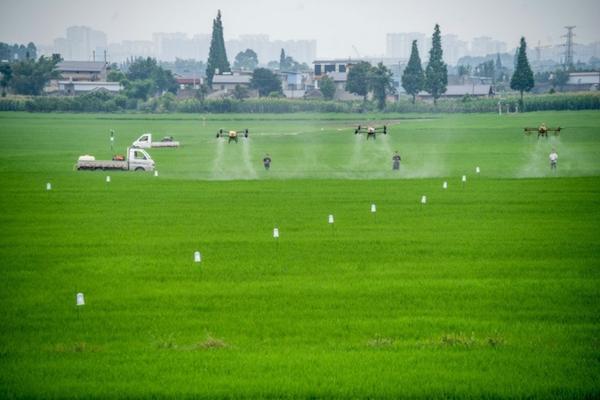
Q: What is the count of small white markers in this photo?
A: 12